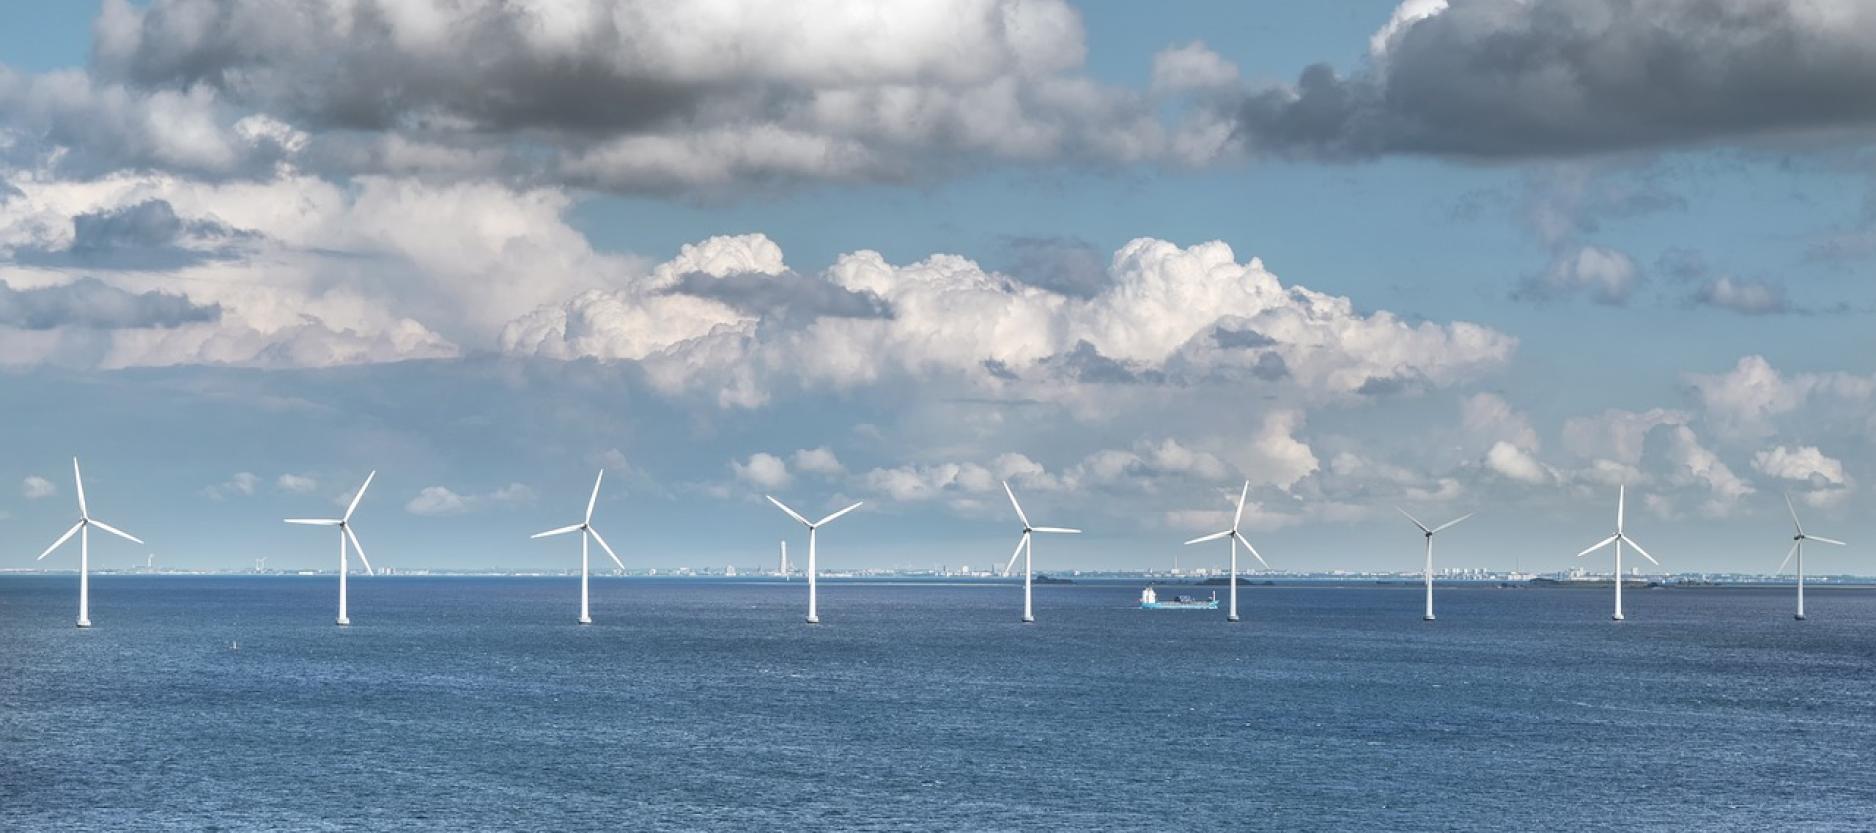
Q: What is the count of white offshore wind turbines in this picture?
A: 9